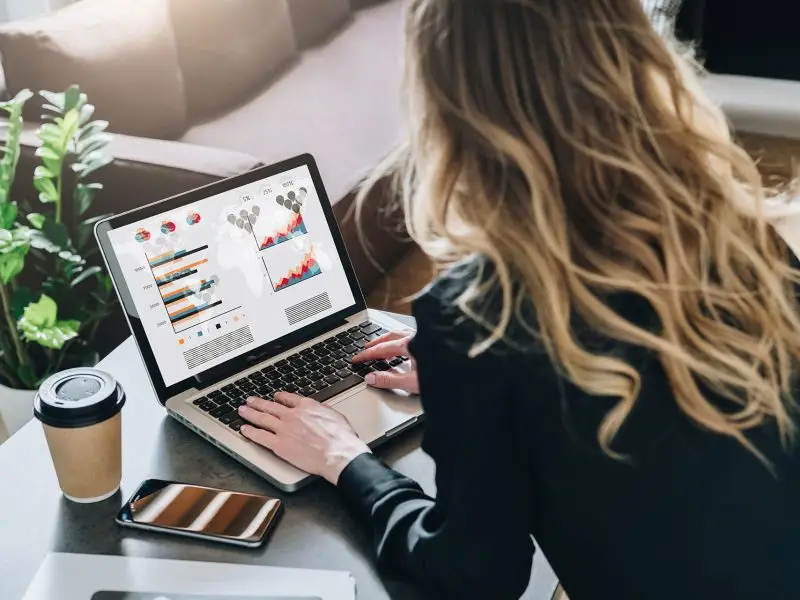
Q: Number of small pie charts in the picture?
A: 3